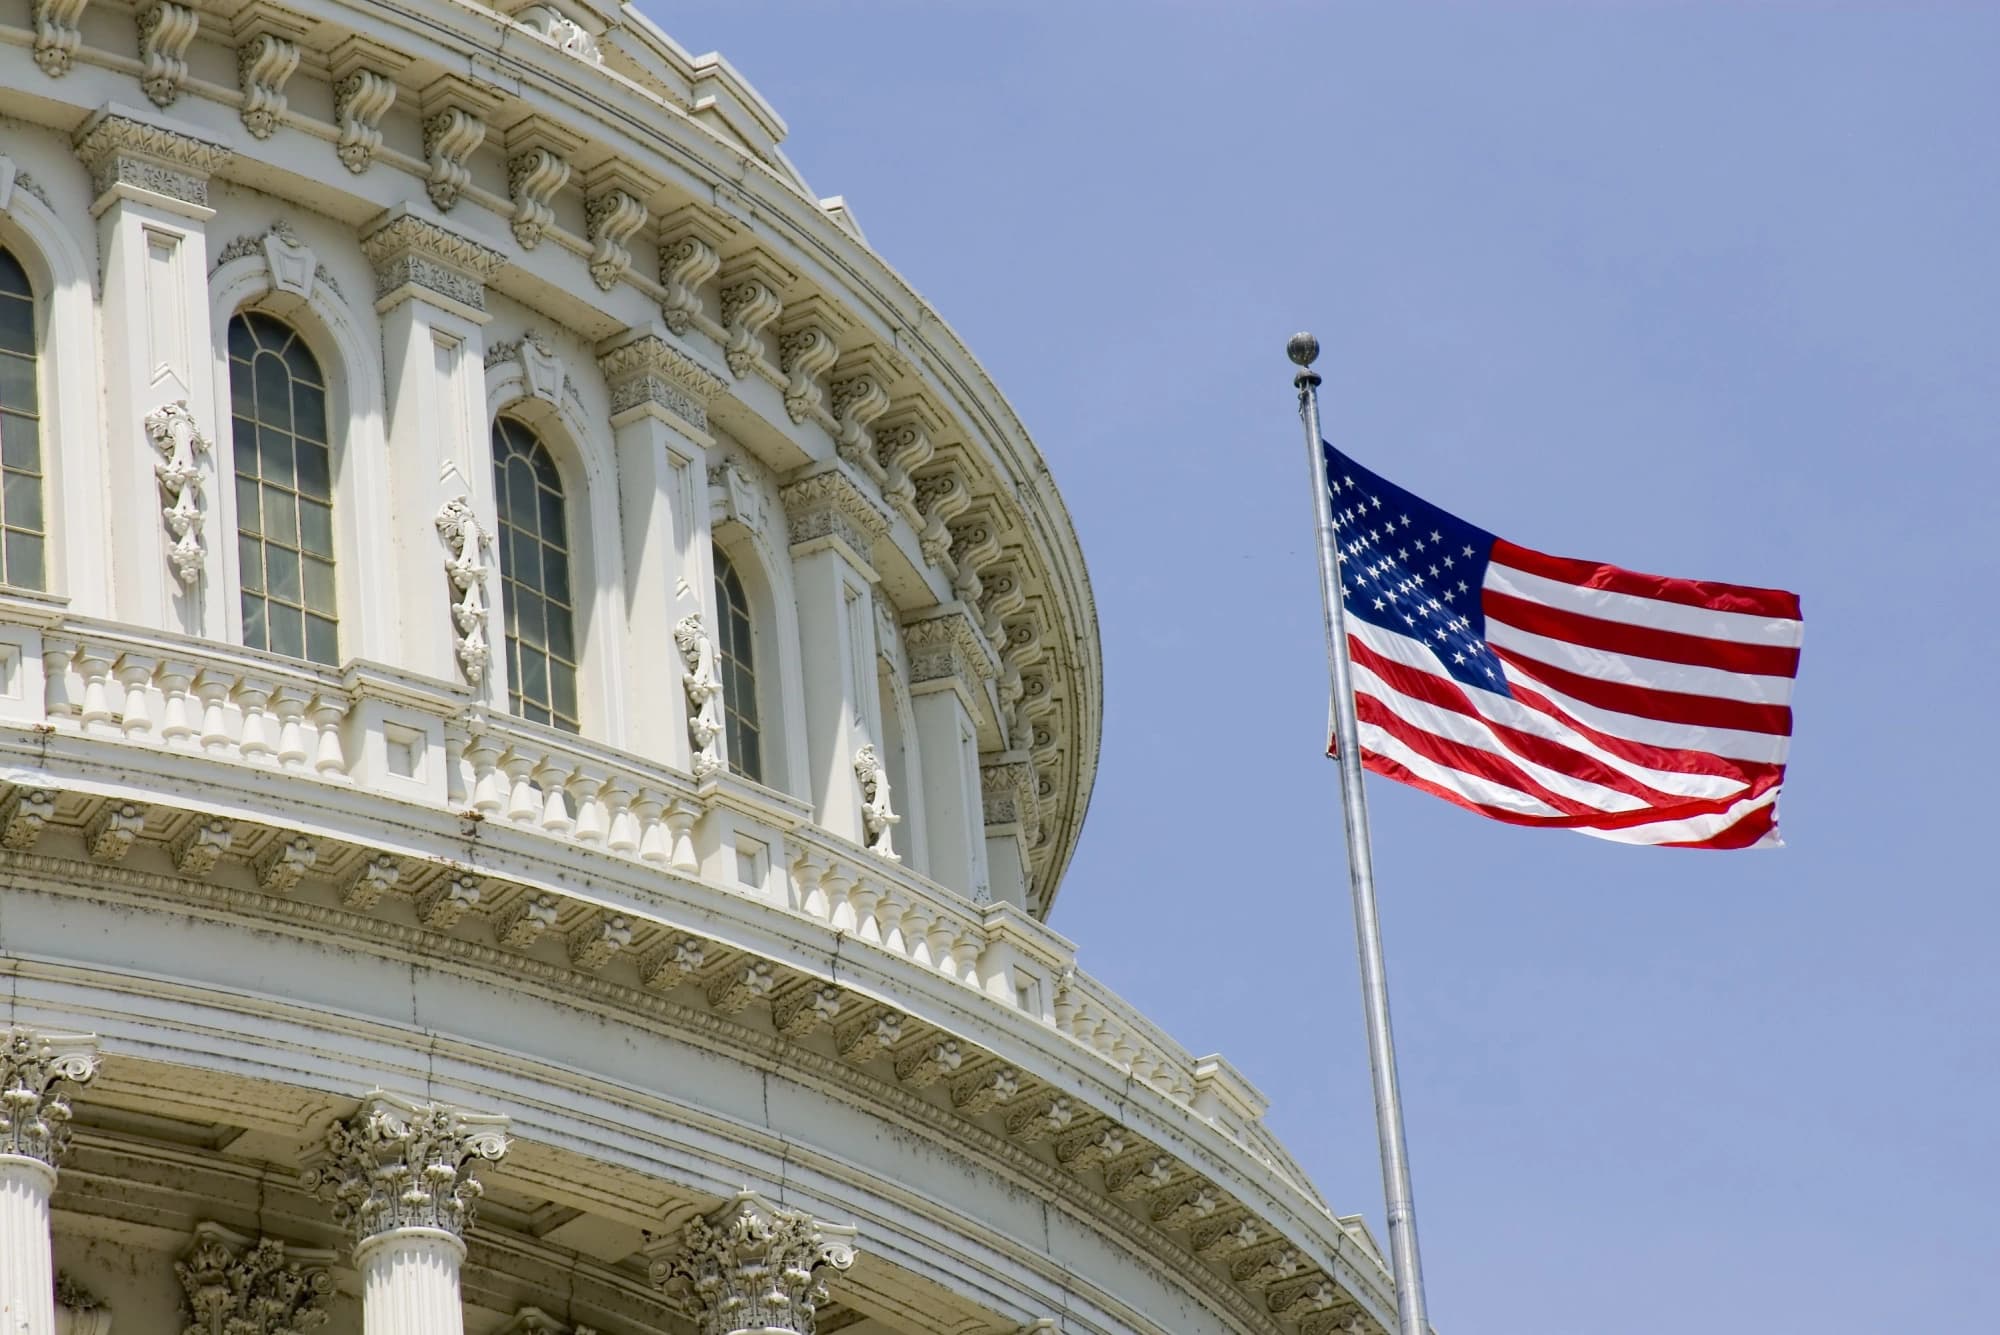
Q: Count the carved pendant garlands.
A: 4